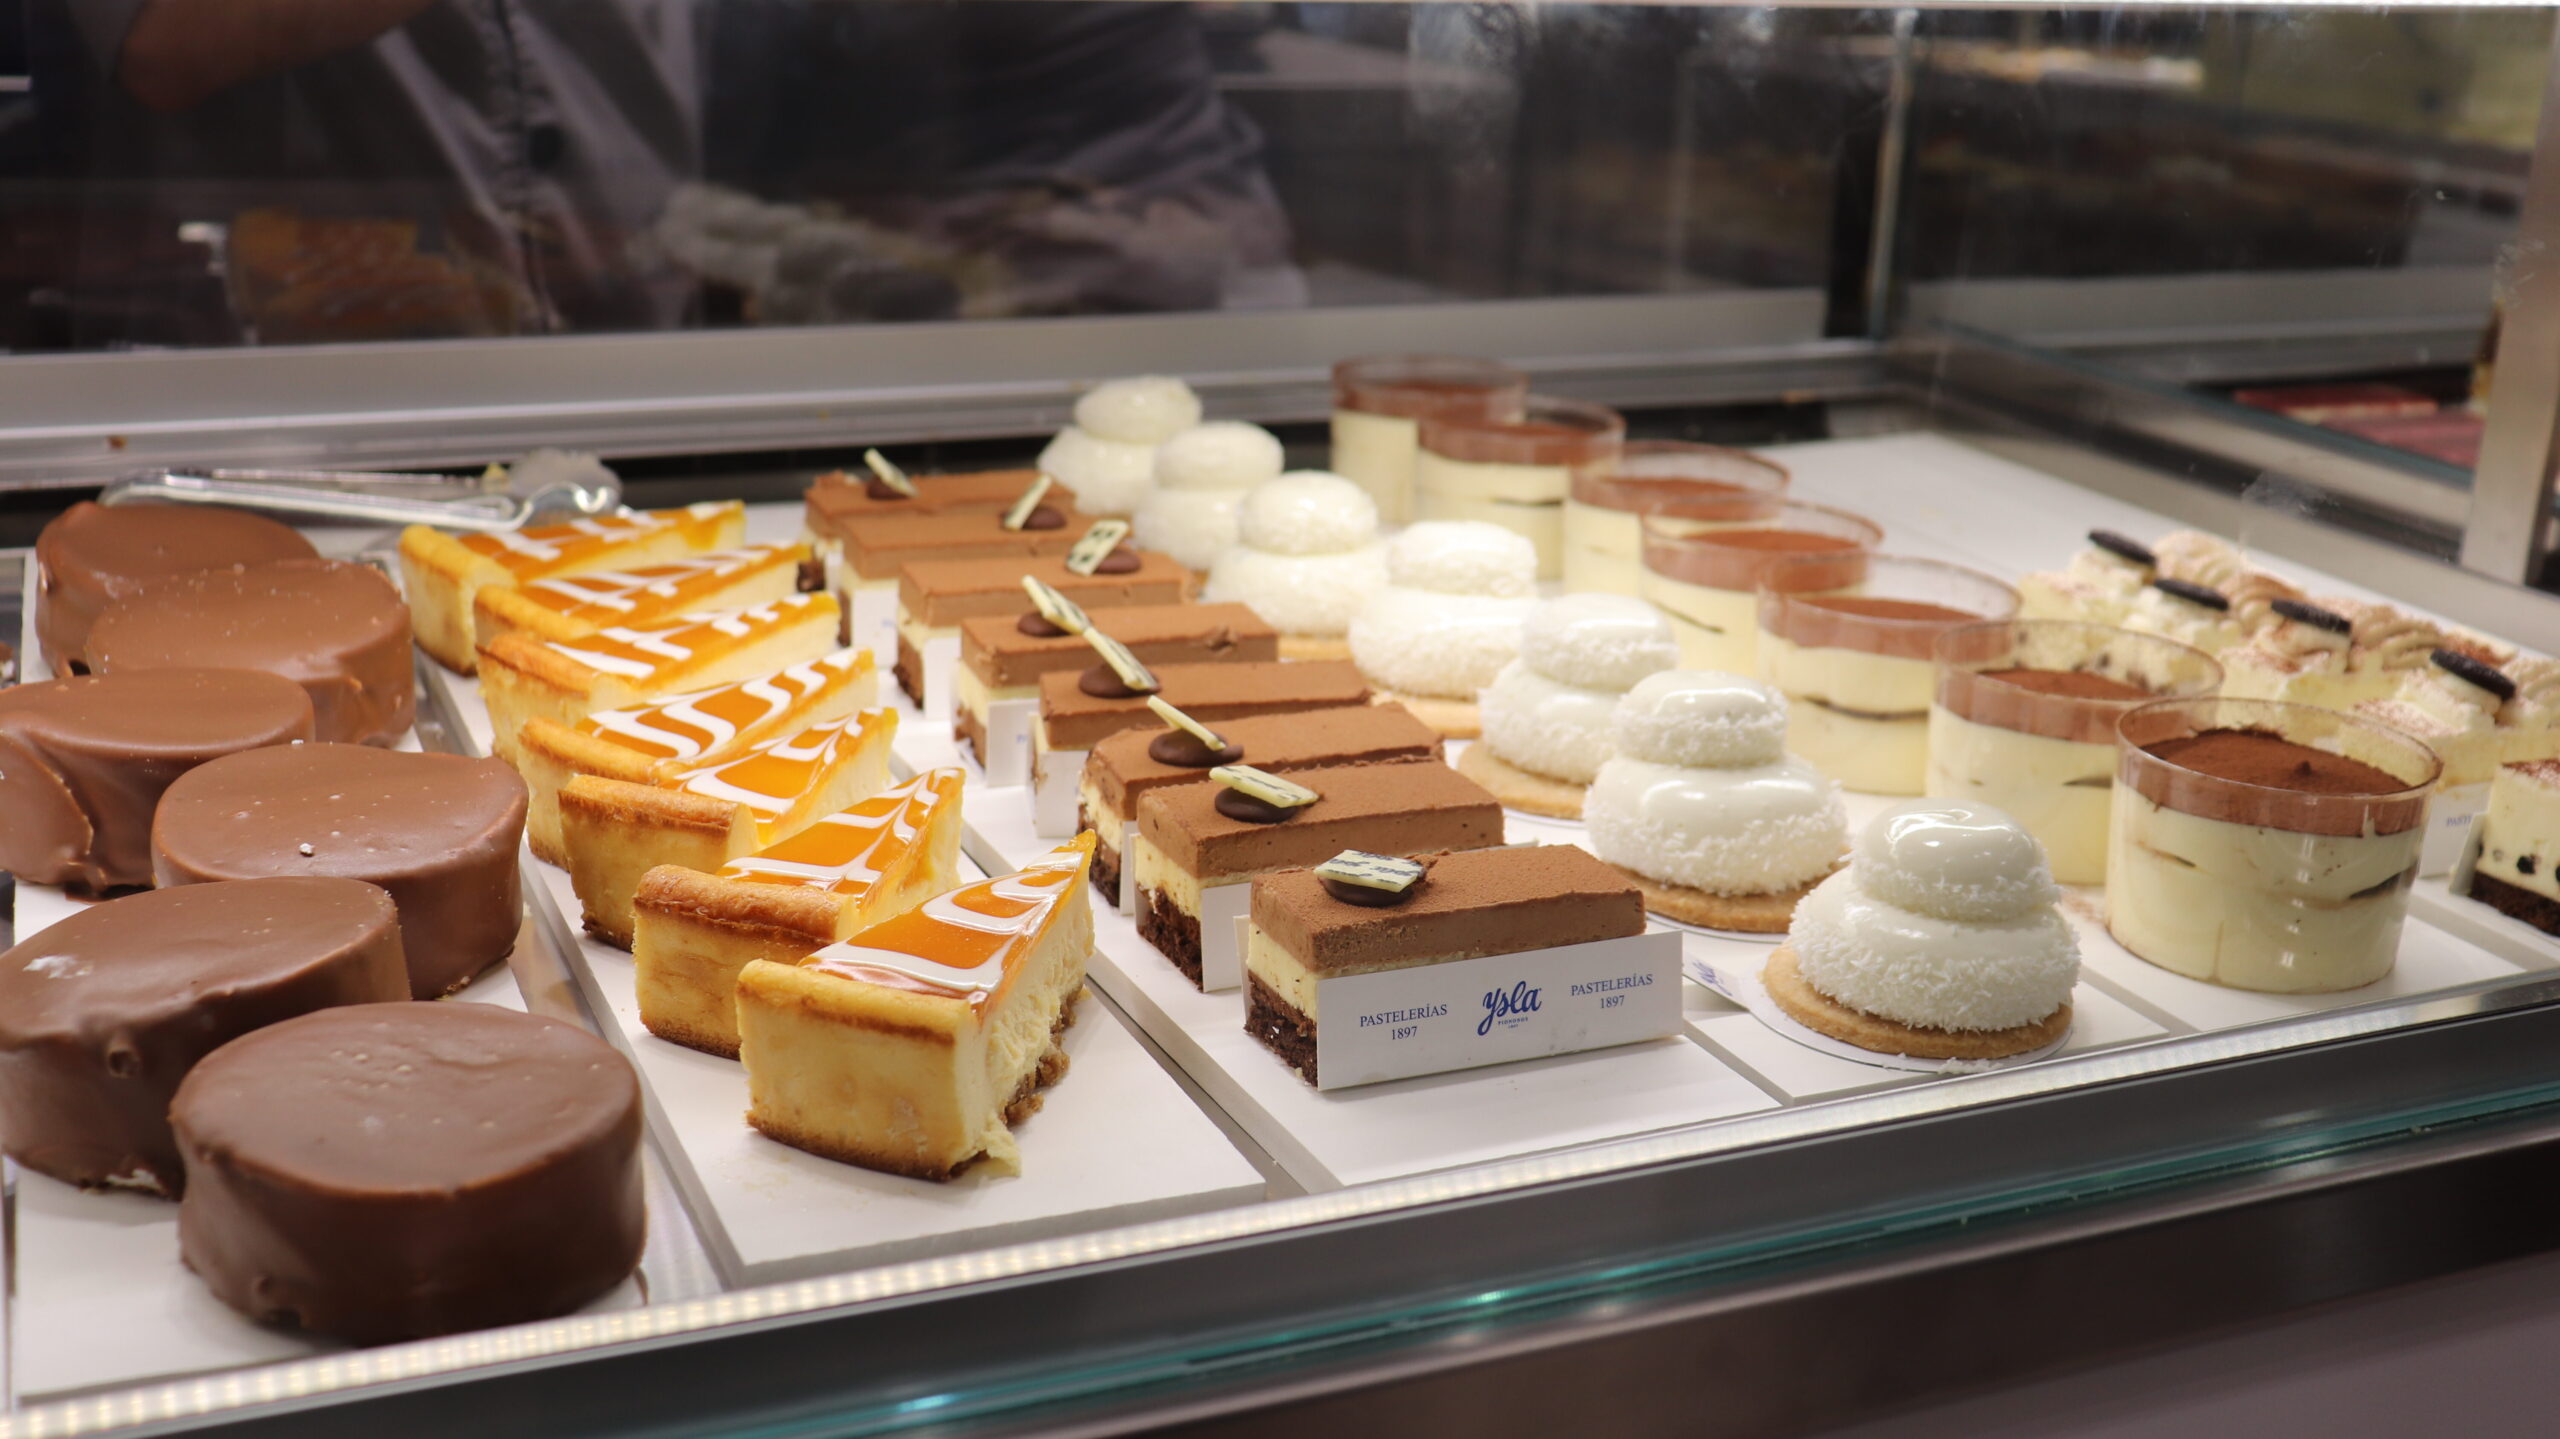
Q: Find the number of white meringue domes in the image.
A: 7